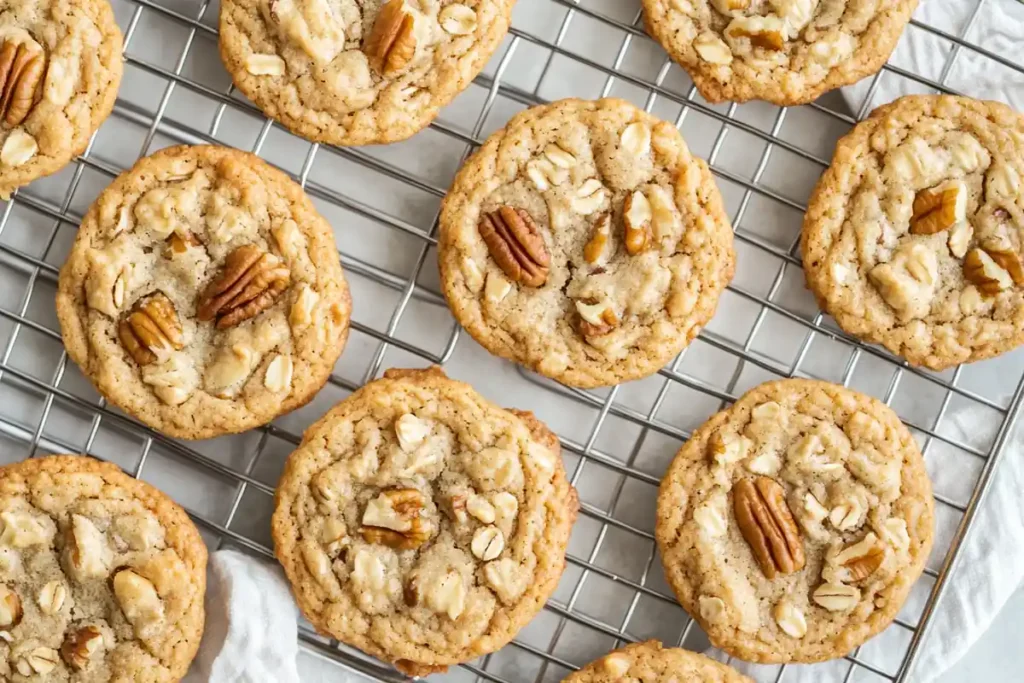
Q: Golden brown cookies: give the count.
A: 10